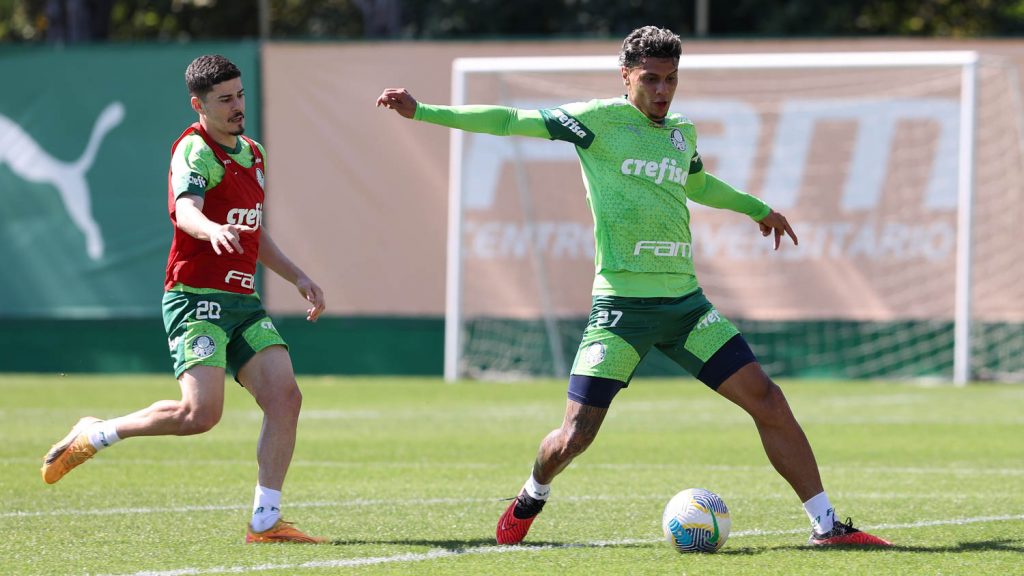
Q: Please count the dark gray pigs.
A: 0